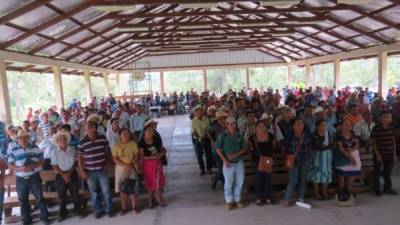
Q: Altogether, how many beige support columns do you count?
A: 12